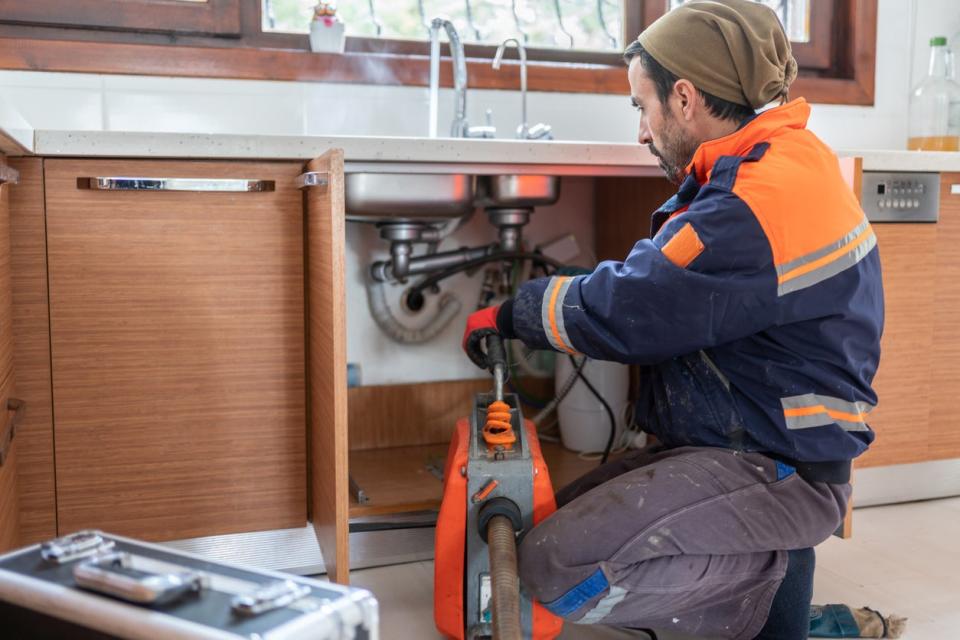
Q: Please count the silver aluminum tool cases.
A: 1